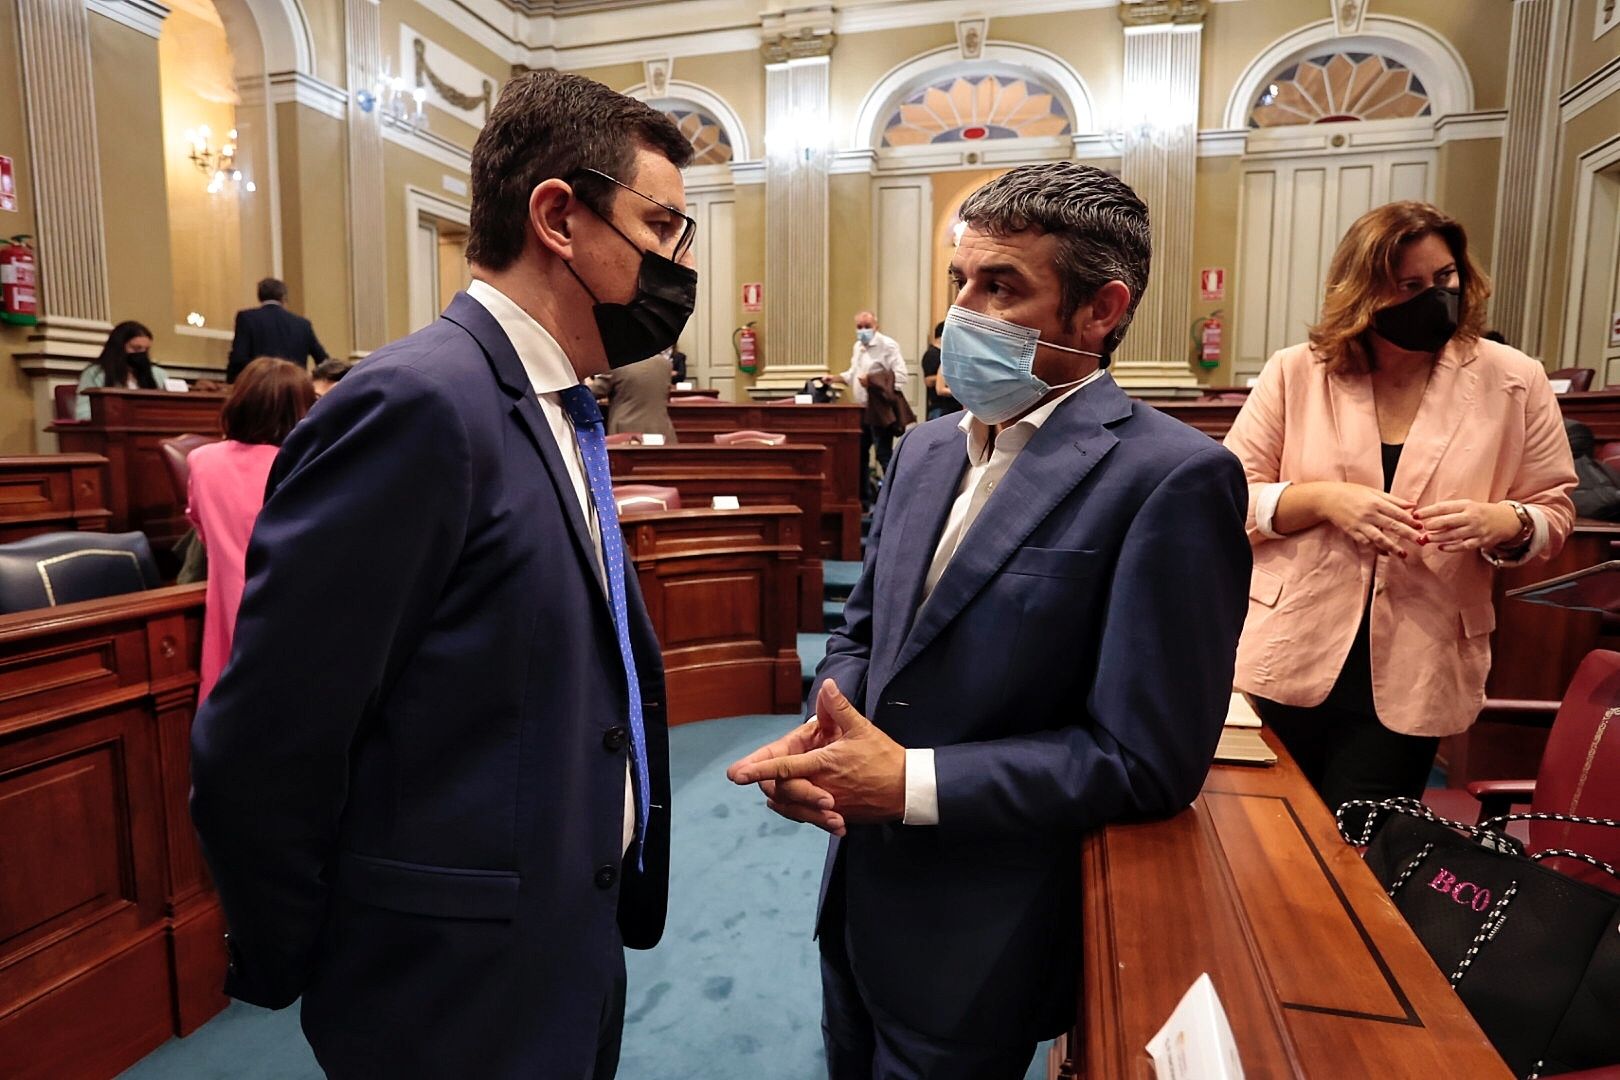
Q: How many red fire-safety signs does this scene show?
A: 3